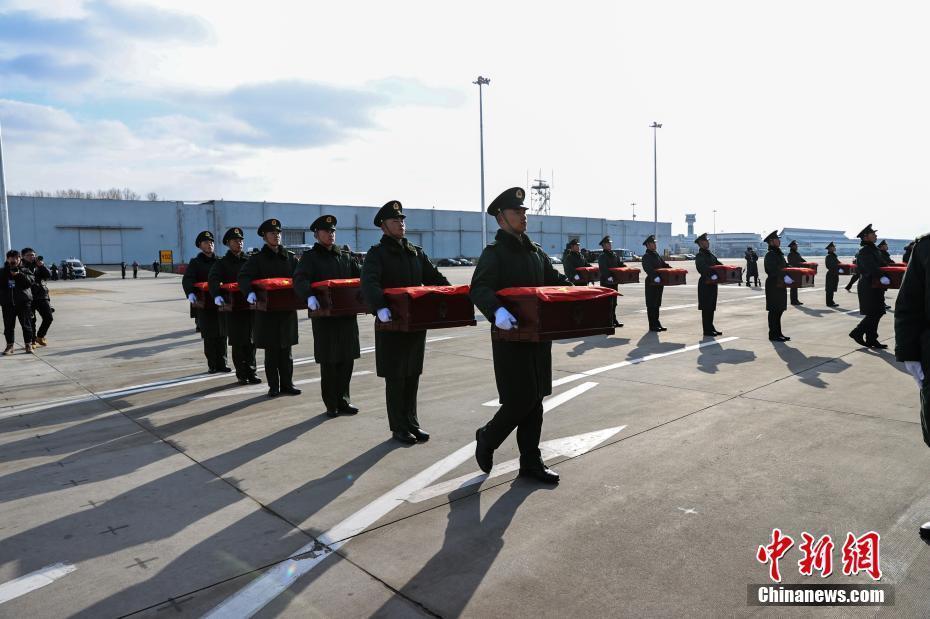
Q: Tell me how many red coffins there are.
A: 15